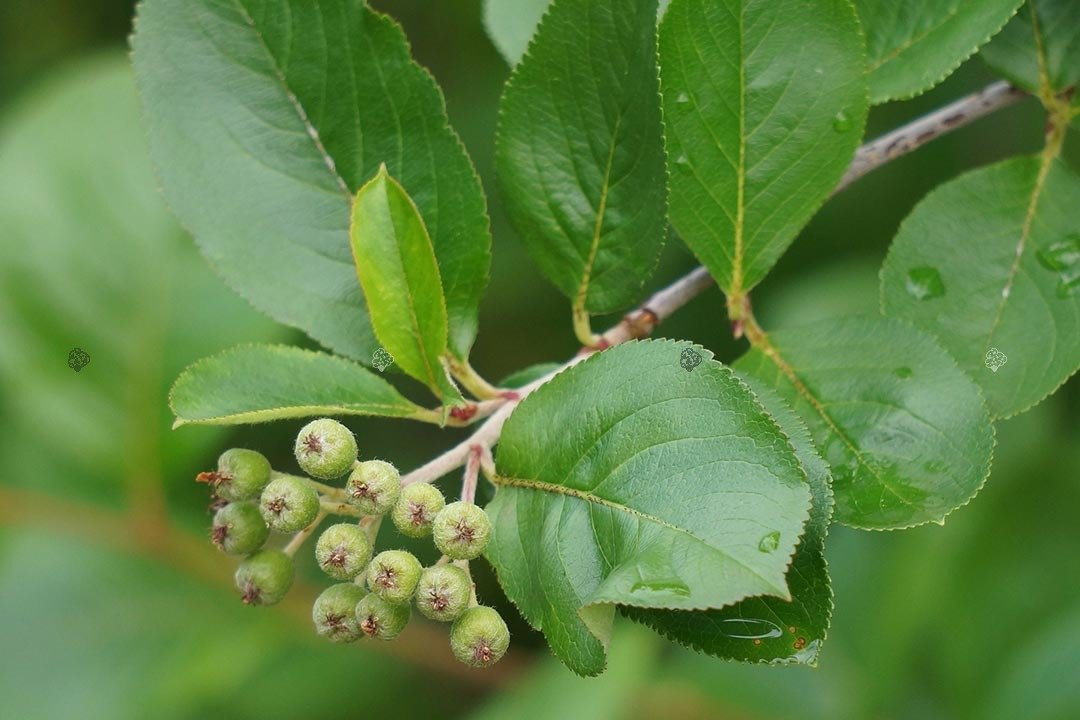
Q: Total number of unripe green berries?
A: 14